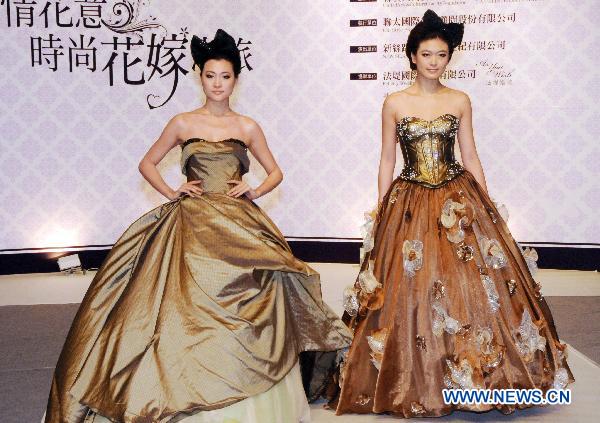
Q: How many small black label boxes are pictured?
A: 4